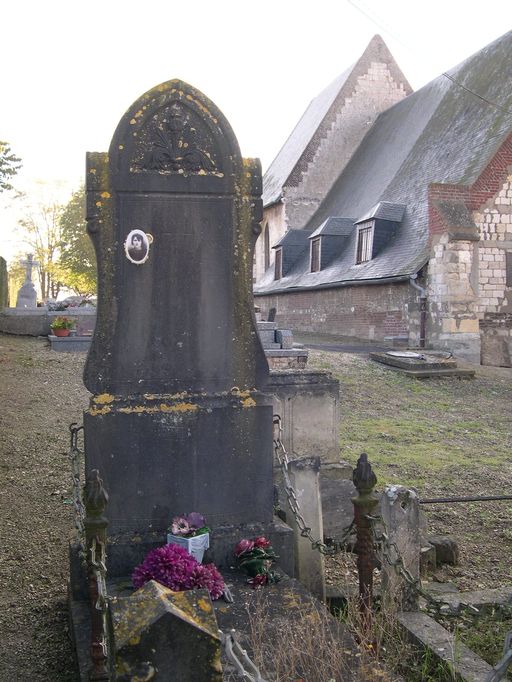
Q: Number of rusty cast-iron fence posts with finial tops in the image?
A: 2